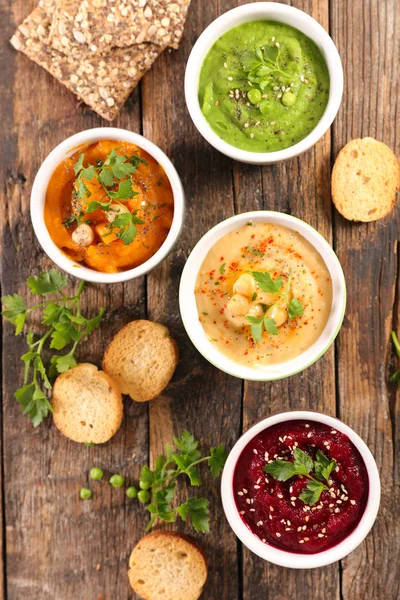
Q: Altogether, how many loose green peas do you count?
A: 6